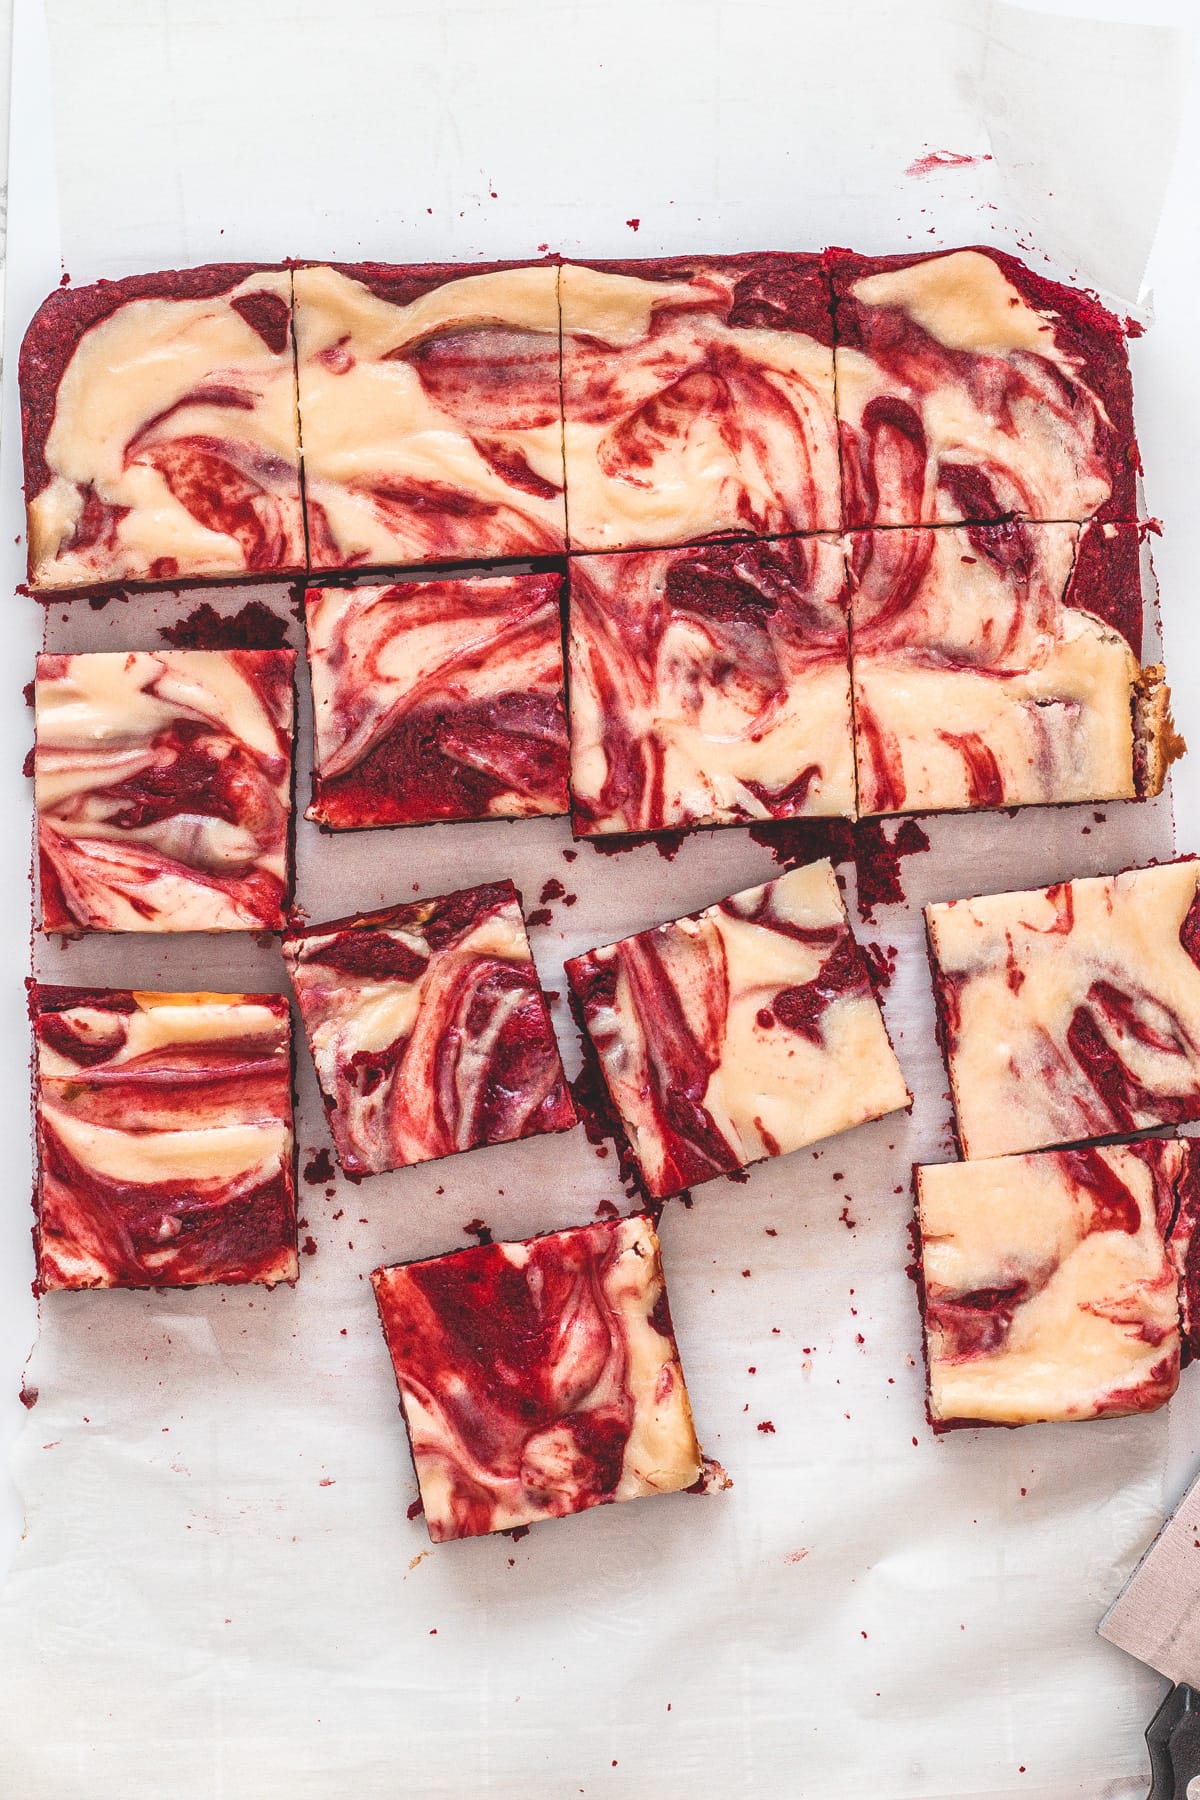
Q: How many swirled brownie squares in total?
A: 14